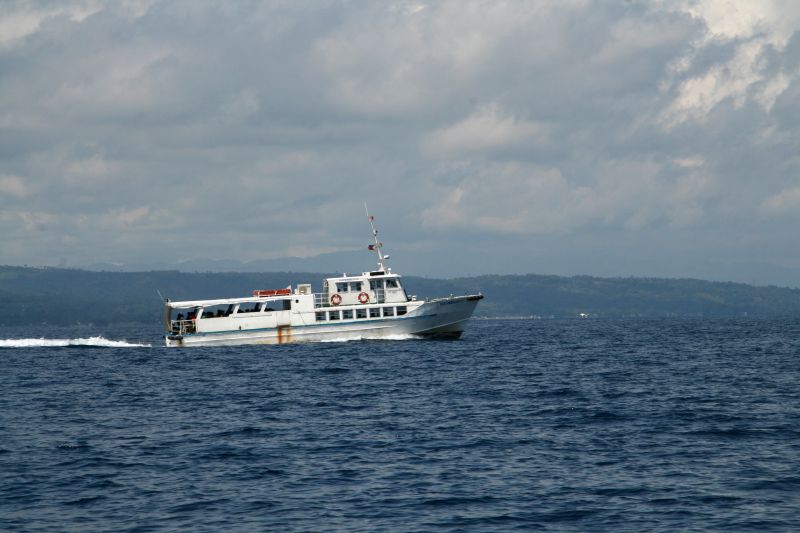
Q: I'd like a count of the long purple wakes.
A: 0